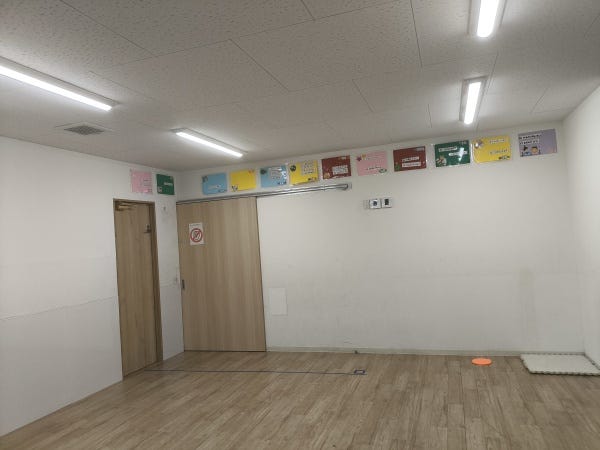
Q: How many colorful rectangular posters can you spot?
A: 12